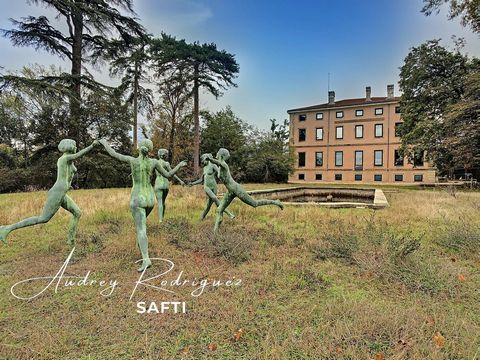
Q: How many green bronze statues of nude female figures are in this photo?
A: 5